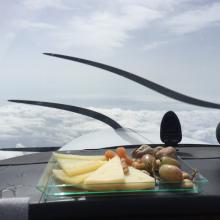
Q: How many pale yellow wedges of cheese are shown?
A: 5